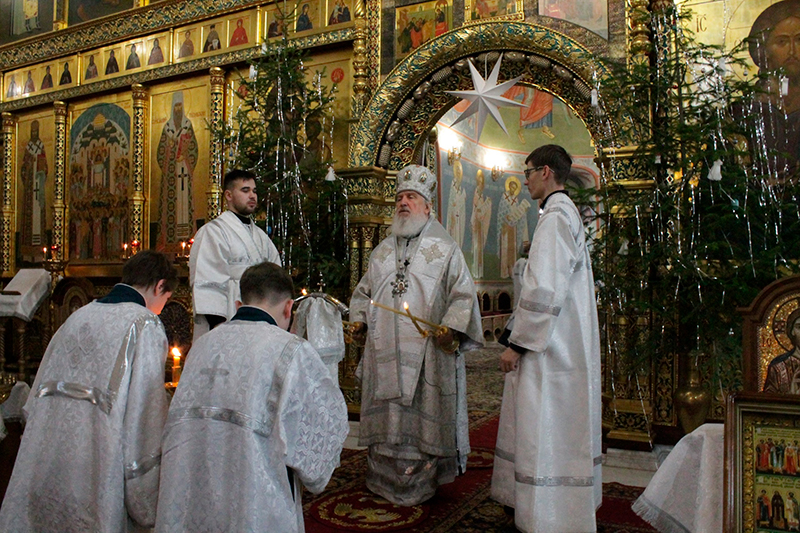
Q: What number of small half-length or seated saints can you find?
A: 14